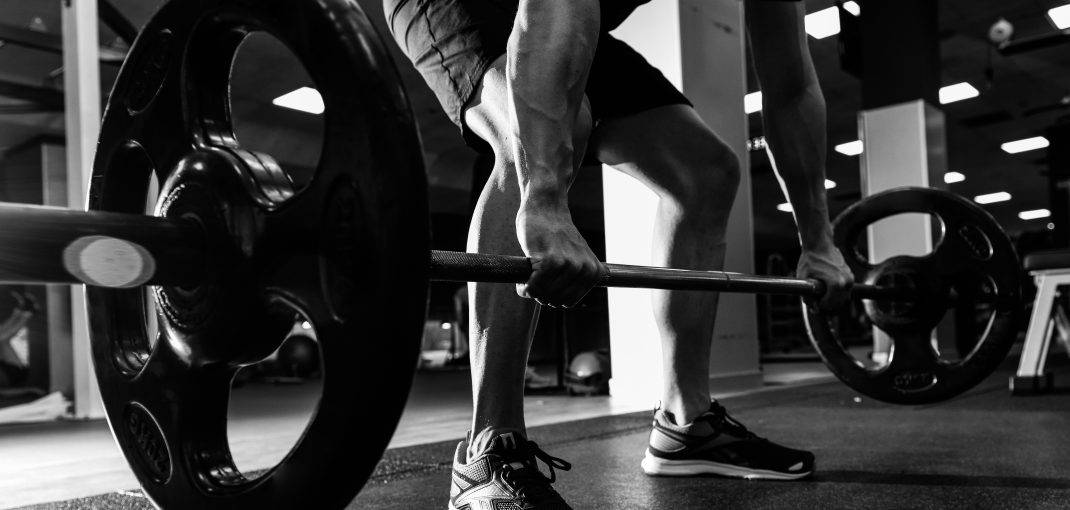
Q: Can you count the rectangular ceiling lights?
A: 13